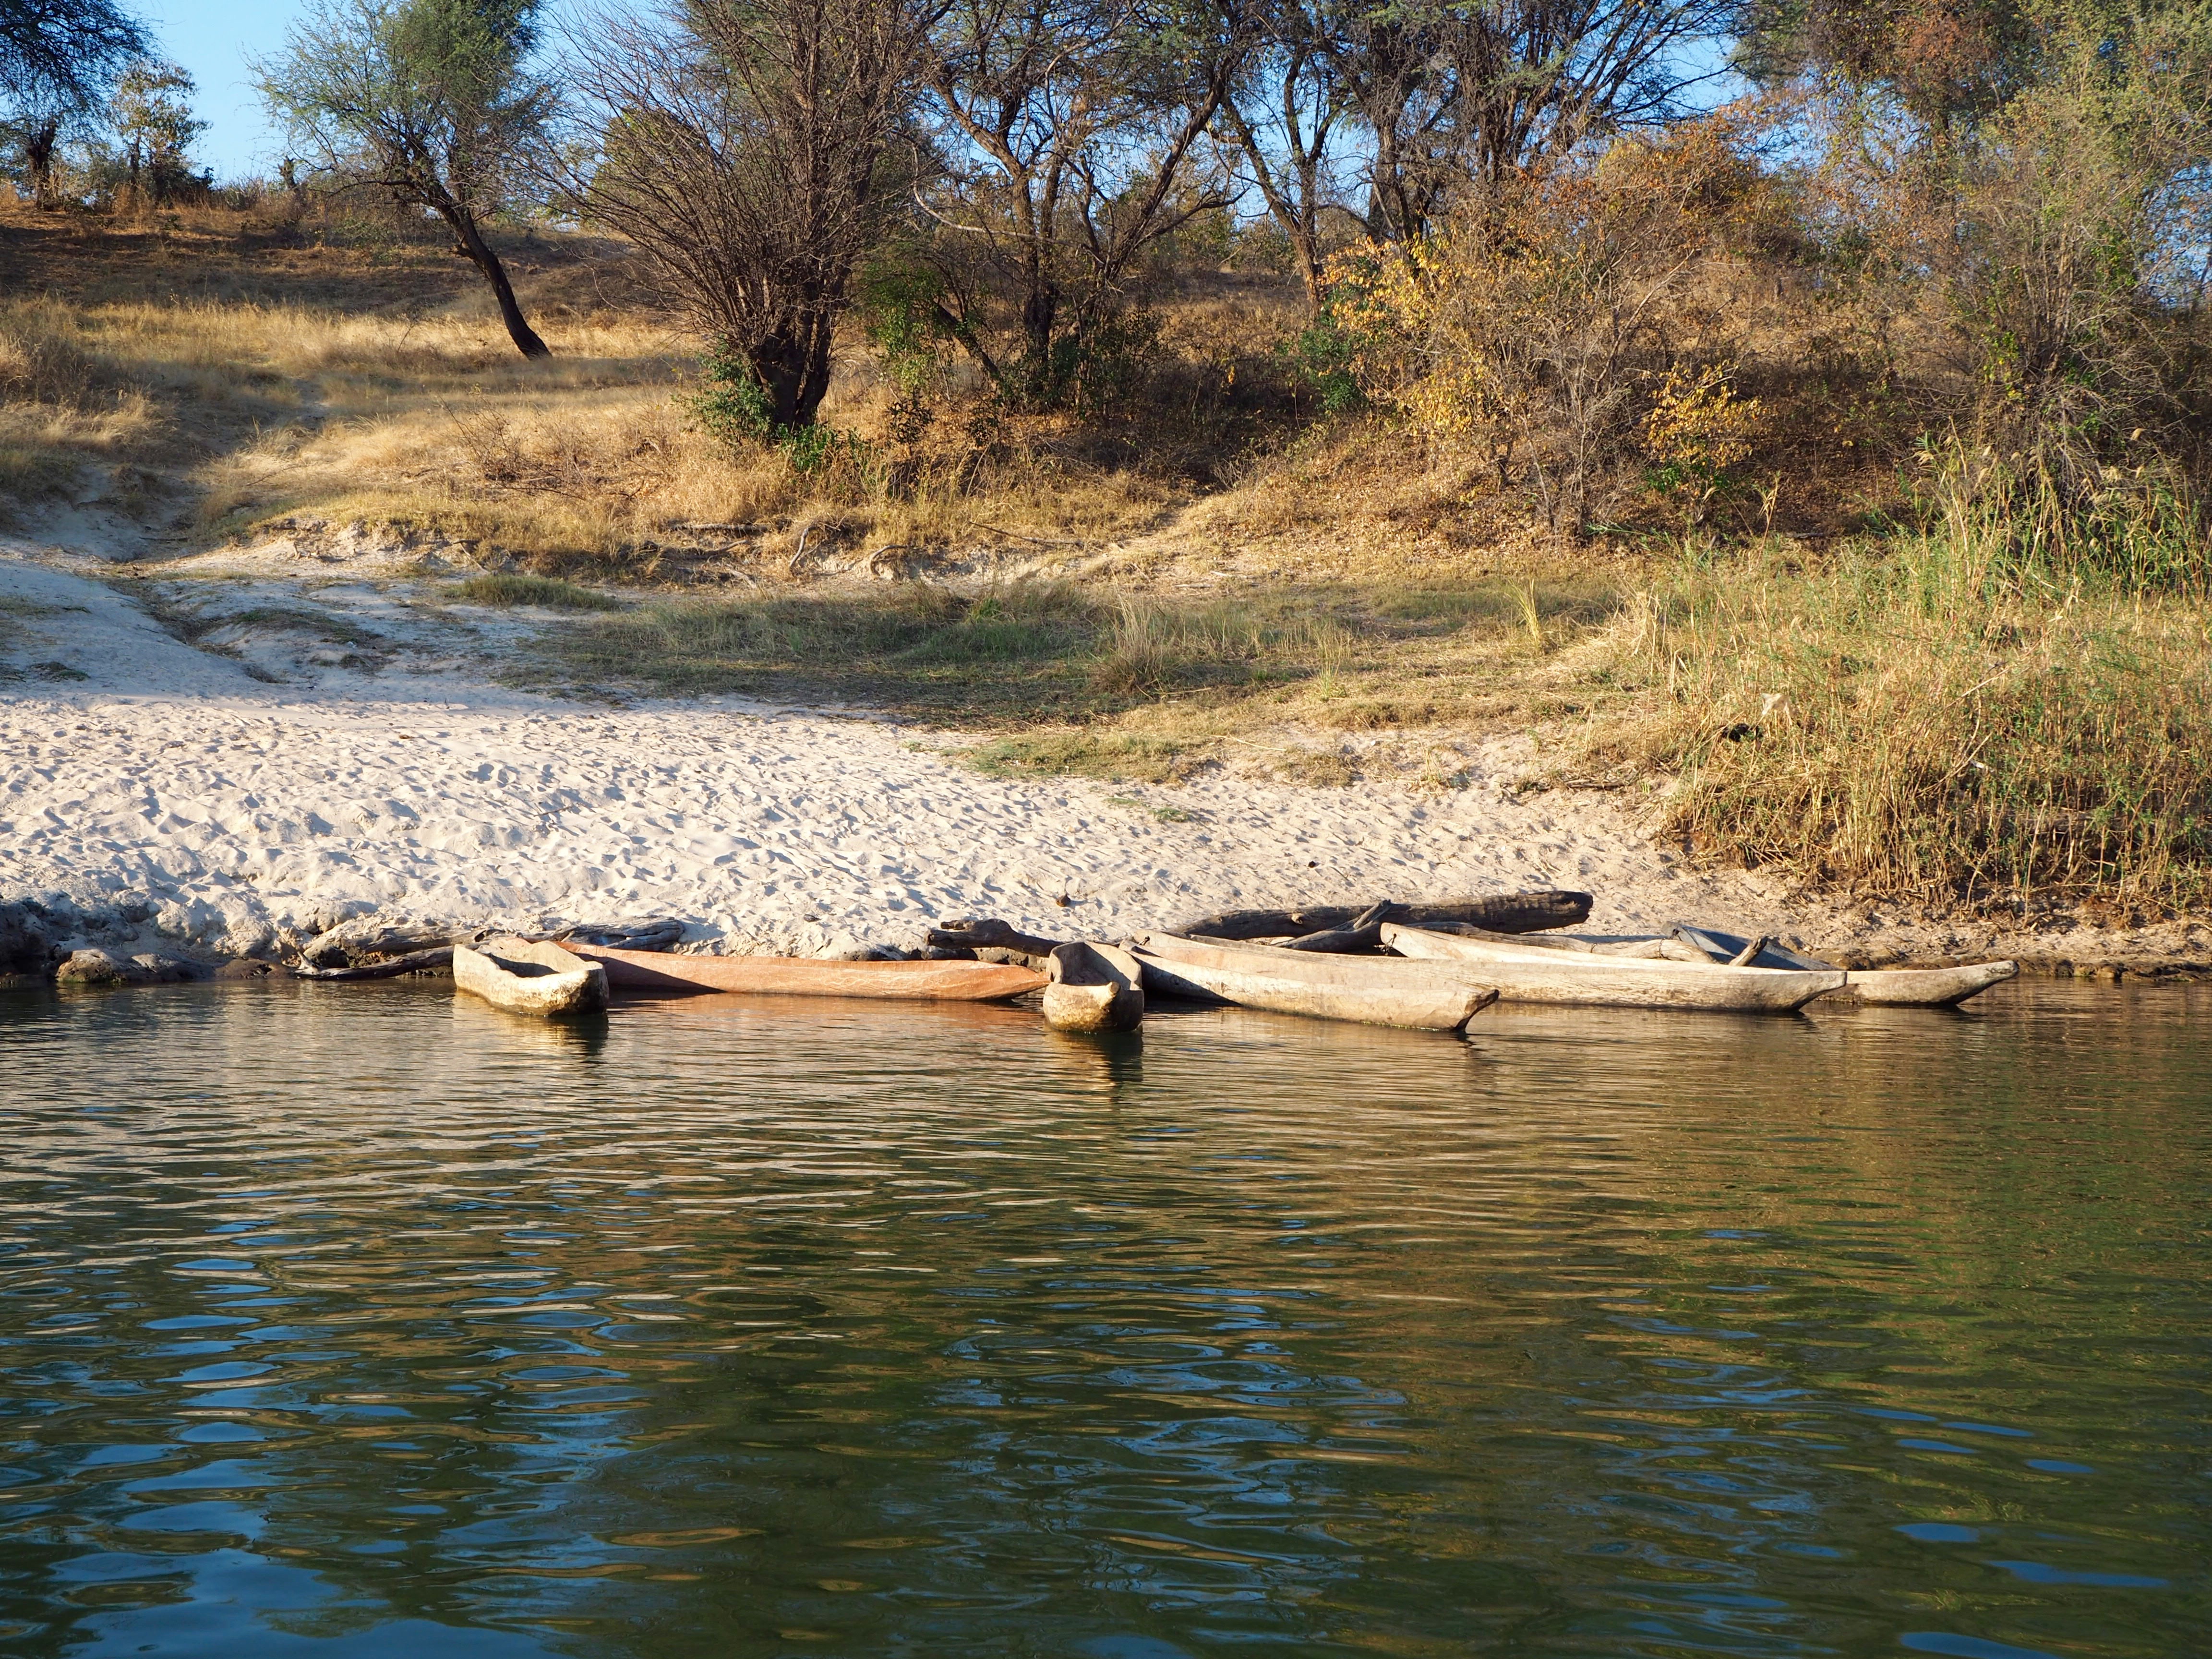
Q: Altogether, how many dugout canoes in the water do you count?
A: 6